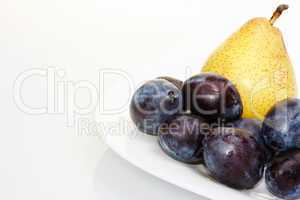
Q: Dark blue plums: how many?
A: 8